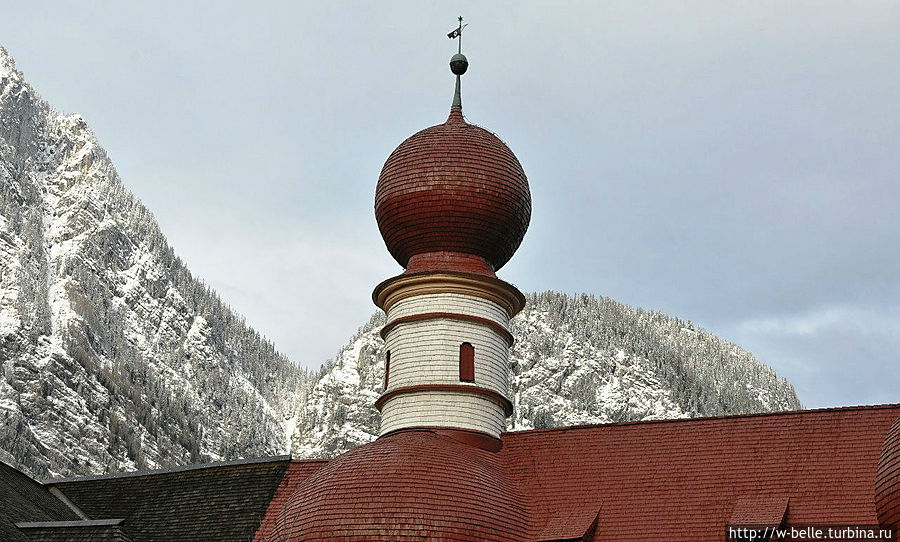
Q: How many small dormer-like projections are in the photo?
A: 2